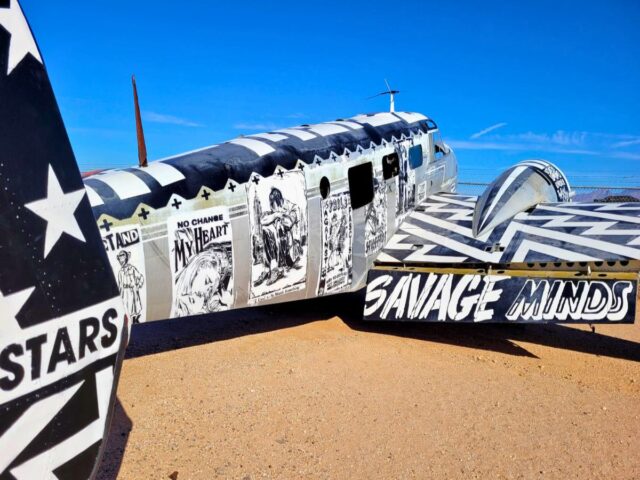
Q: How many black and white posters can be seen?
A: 6